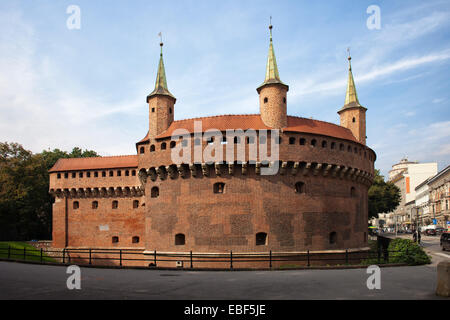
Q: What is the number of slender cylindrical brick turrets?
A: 3